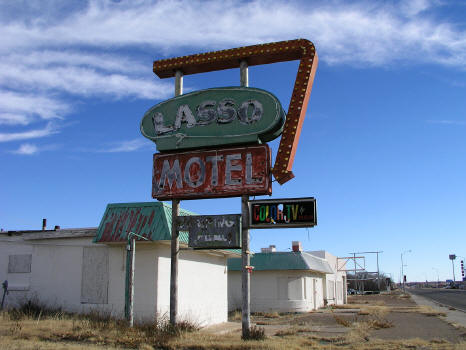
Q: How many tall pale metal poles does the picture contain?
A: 2